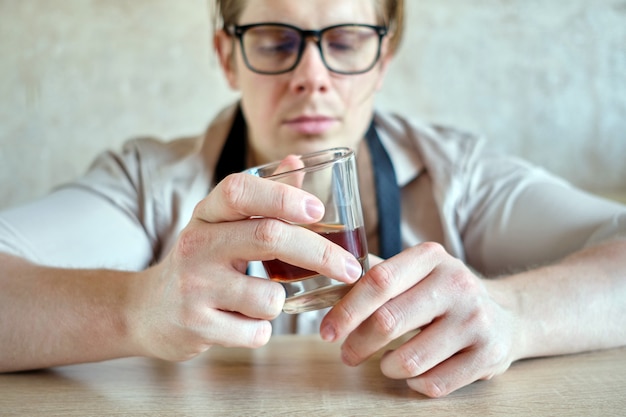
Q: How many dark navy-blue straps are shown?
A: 2